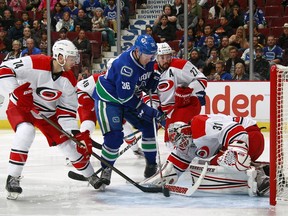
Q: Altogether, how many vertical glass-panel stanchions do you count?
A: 4